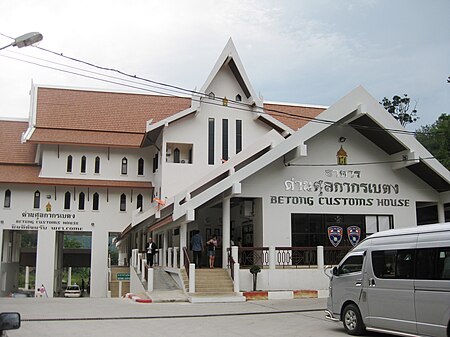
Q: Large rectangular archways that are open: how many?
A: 2